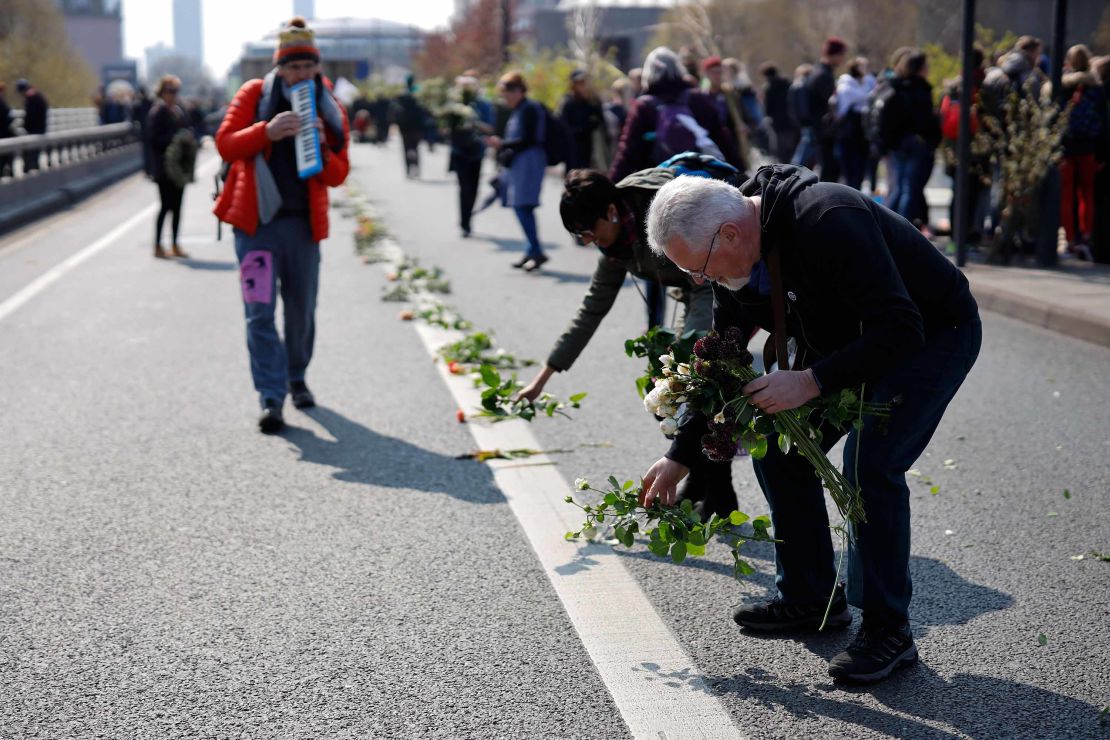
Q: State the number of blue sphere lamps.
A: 0